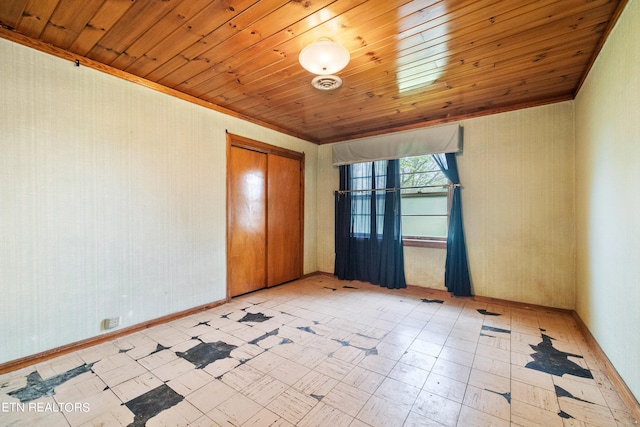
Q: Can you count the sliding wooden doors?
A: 2